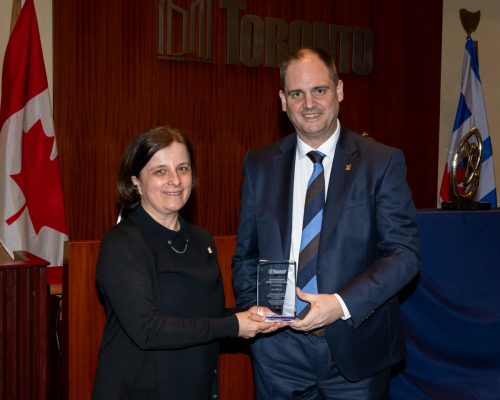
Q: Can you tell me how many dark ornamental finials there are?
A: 1